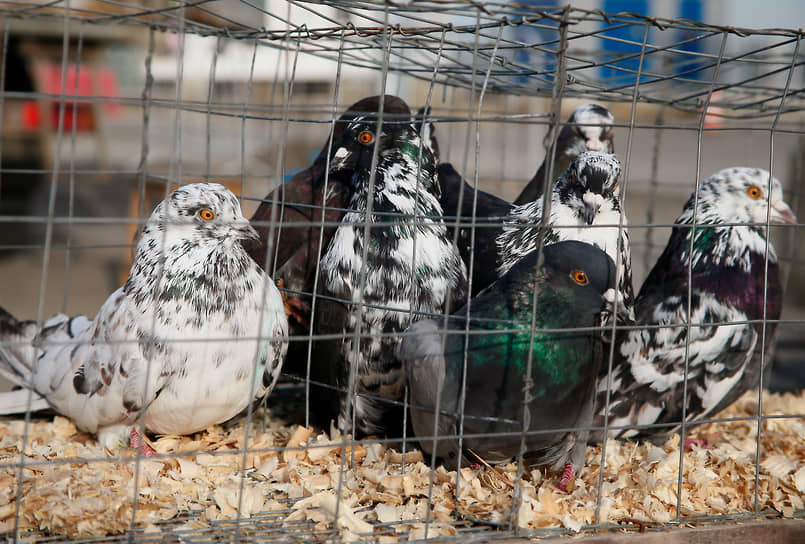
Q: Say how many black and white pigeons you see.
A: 5